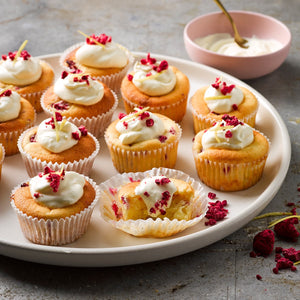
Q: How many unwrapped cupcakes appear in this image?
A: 1